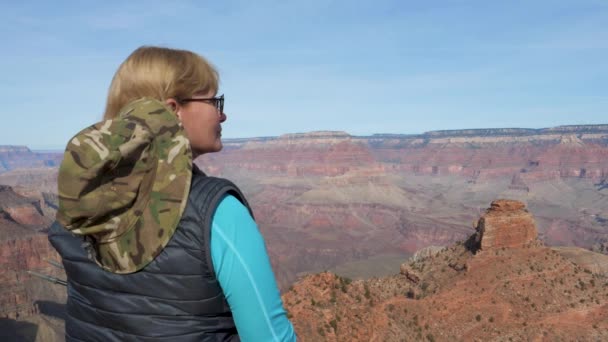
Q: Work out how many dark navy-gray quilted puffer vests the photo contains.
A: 1